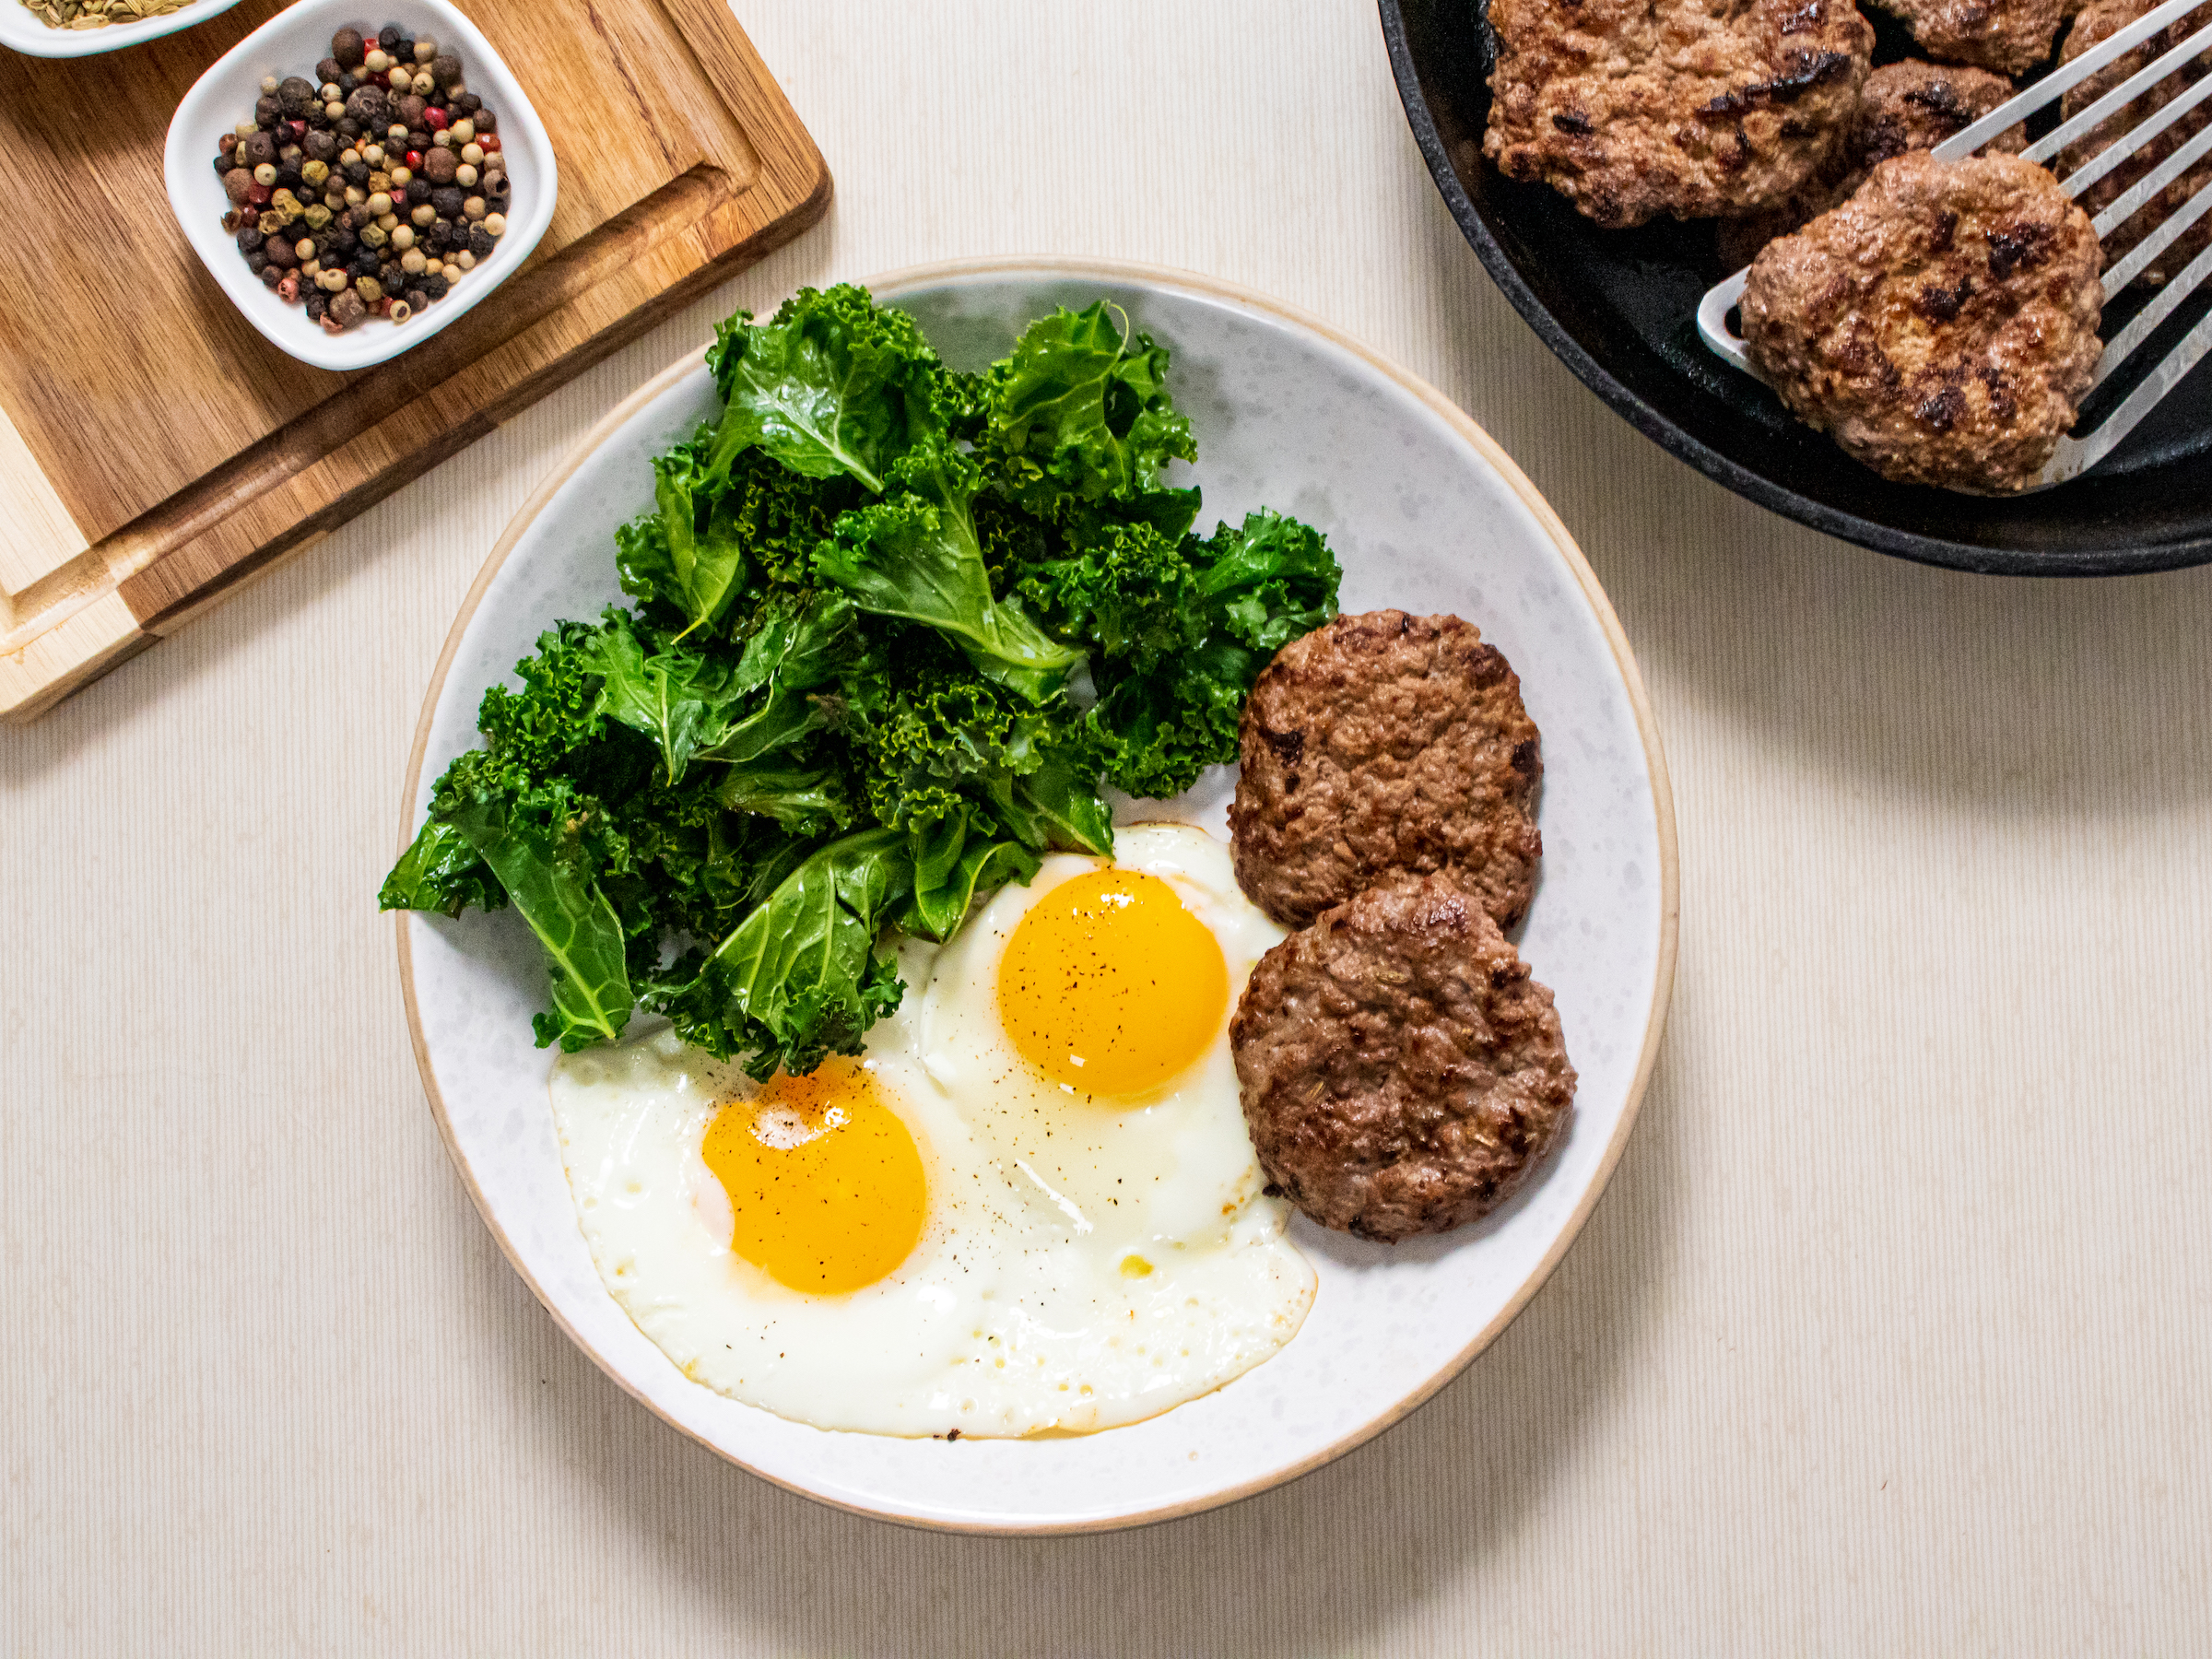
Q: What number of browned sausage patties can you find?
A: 7